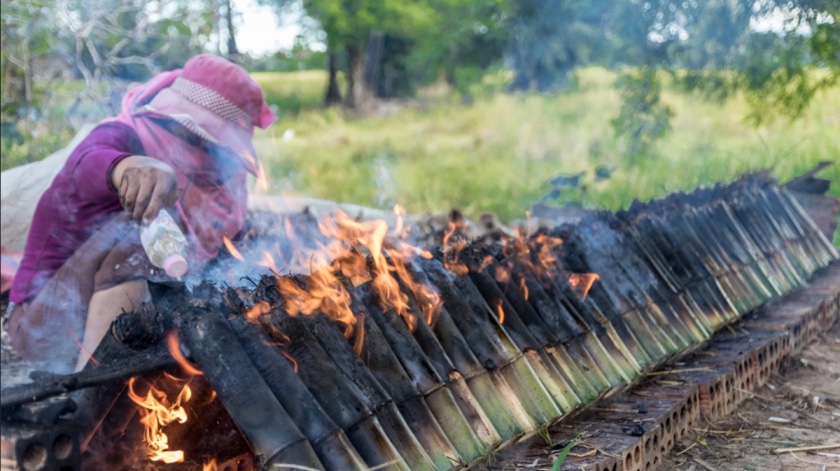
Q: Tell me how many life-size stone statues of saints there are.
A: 0